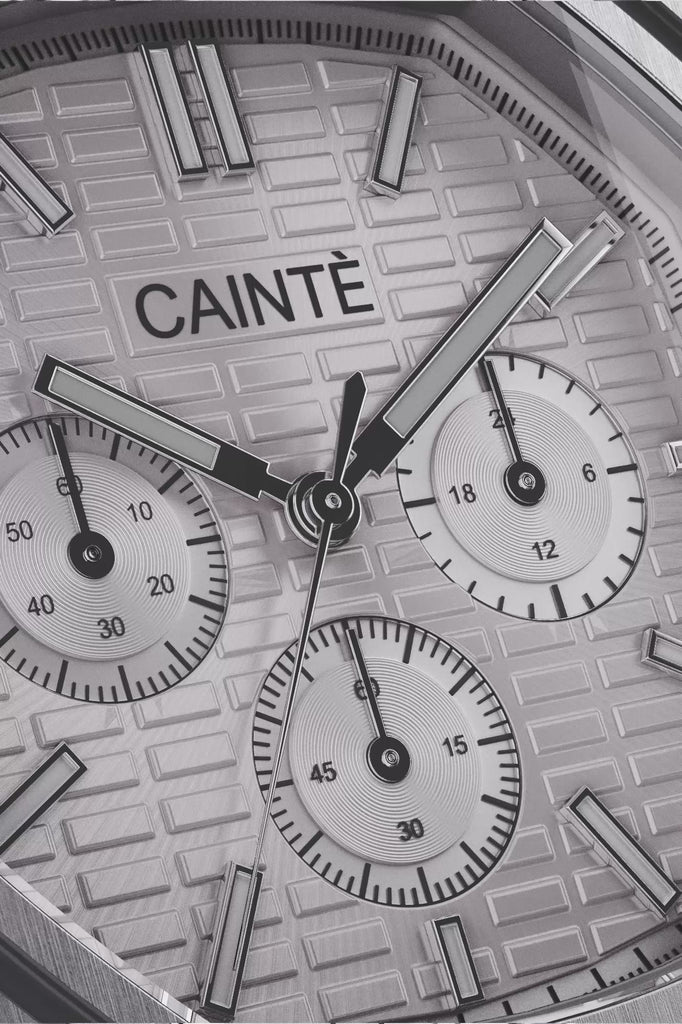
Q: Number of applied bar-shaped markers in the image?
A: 11